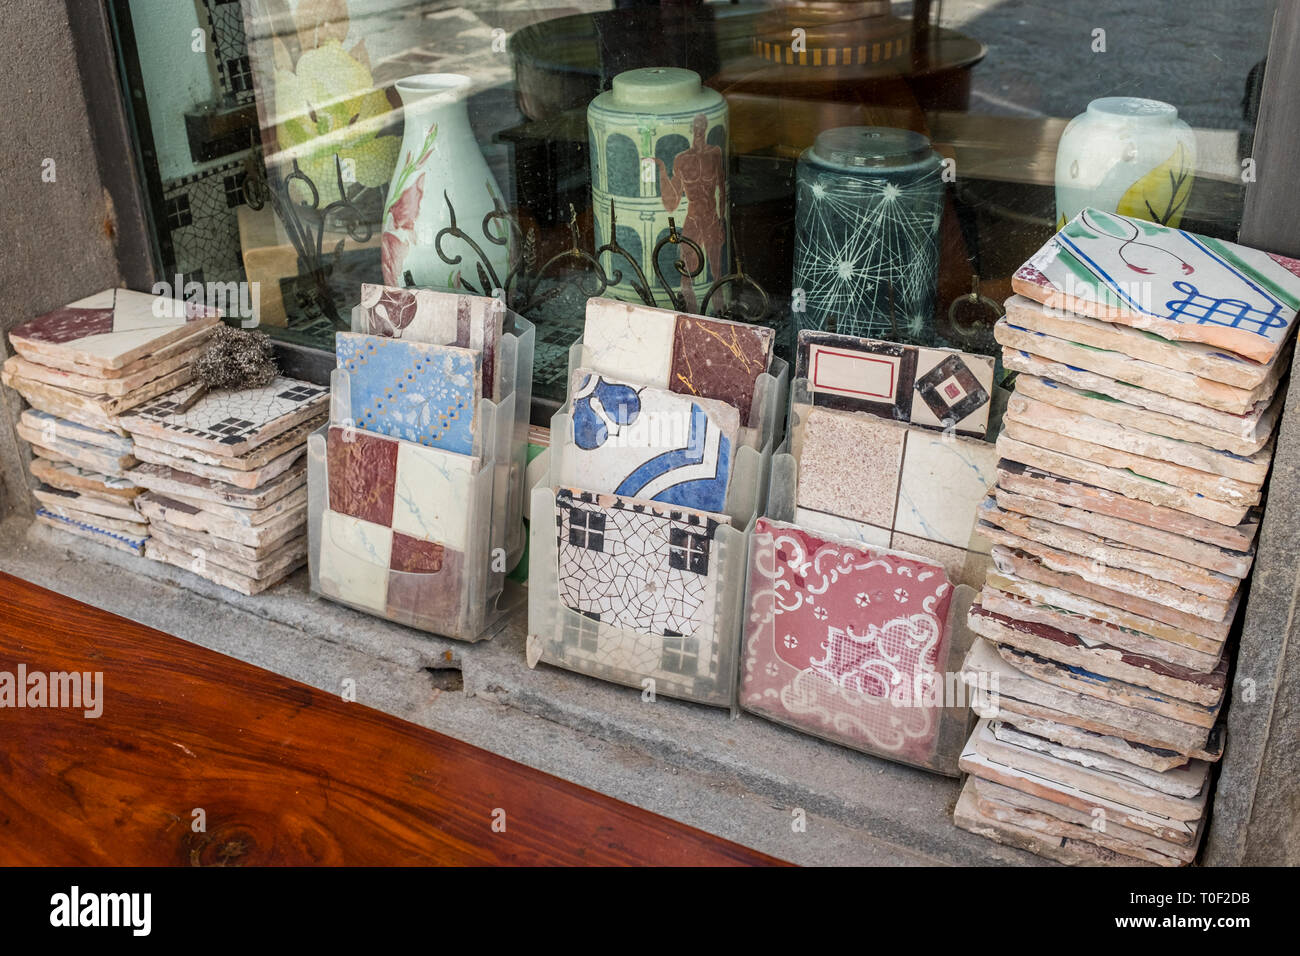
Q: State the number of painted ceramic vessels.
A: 4